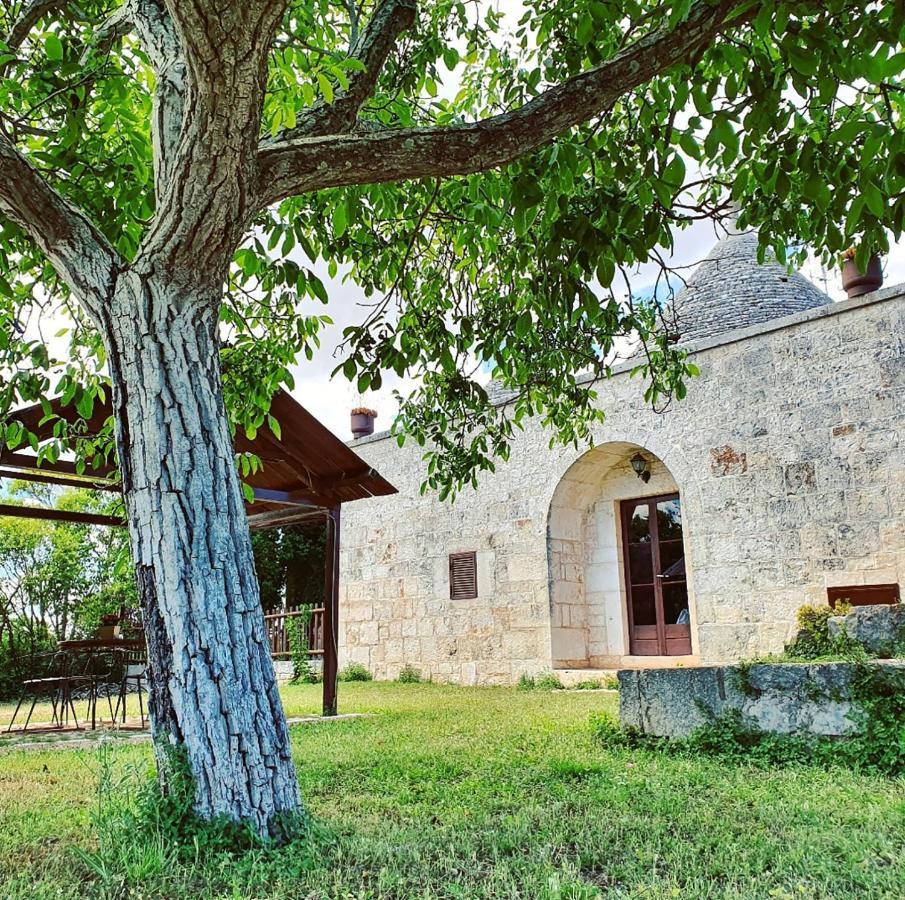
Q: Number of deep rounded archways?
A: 1